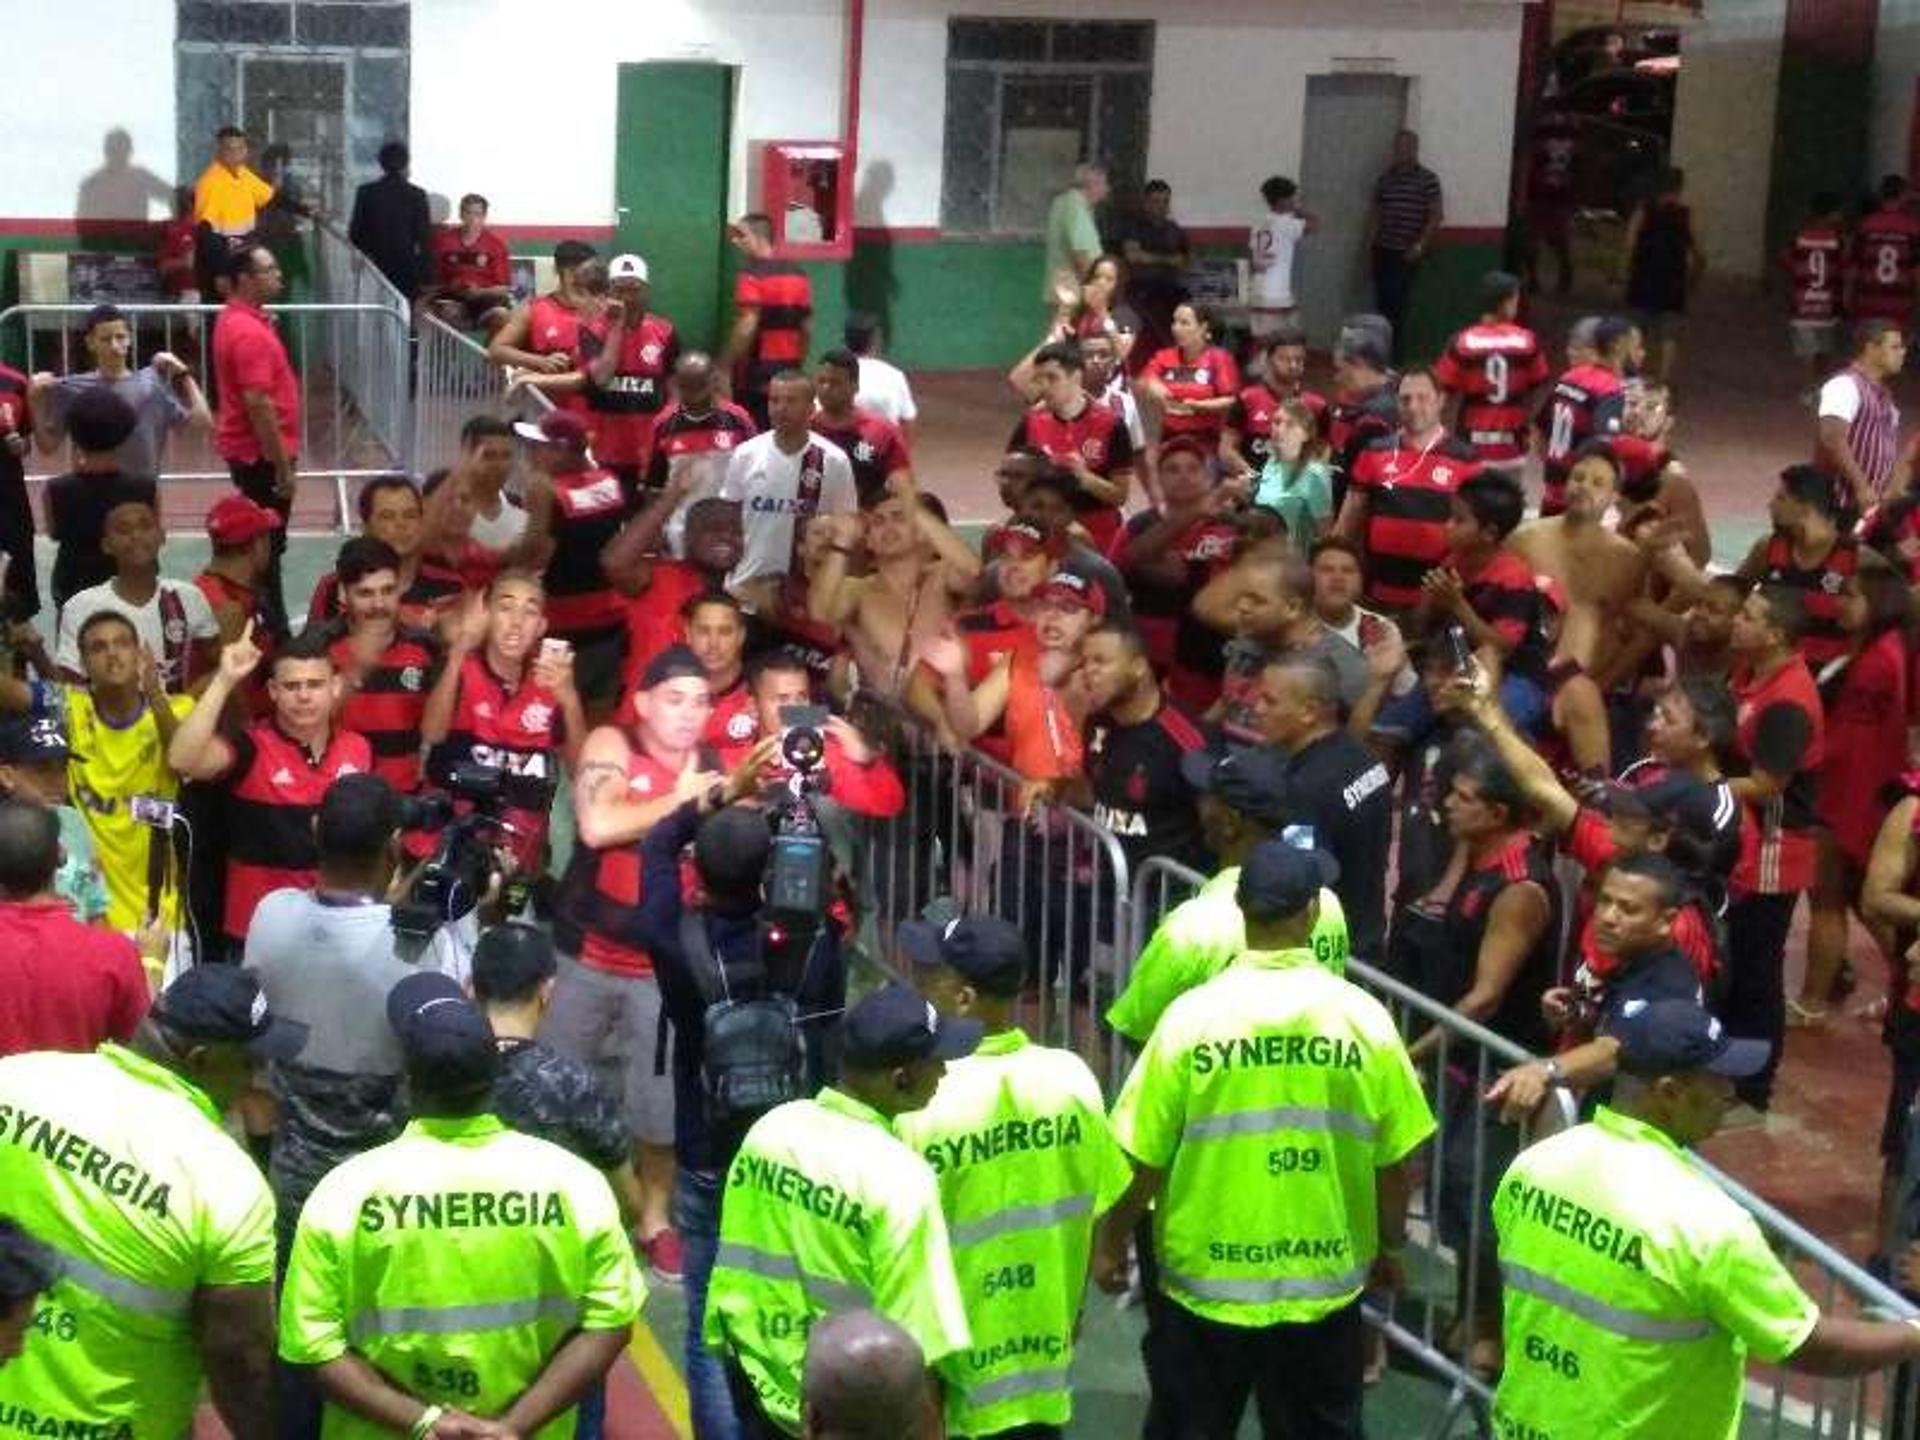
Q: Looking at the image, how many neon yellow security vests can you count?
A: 7